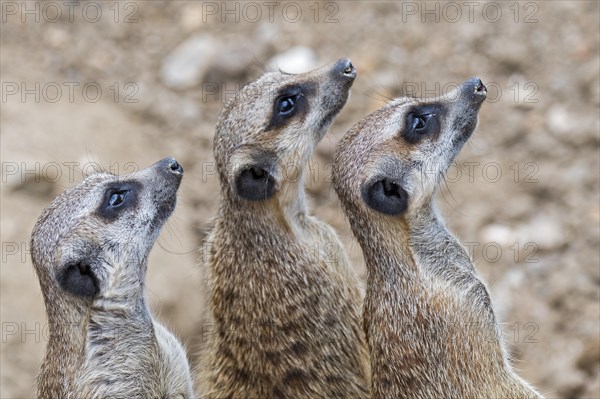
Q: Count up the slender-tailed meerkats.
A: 3